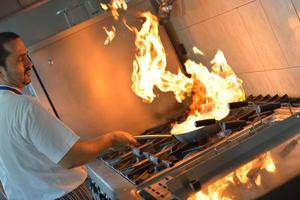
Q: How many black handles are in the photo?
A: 4